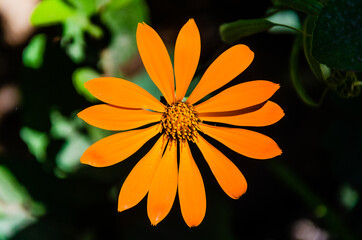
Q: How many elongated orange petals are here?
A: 13